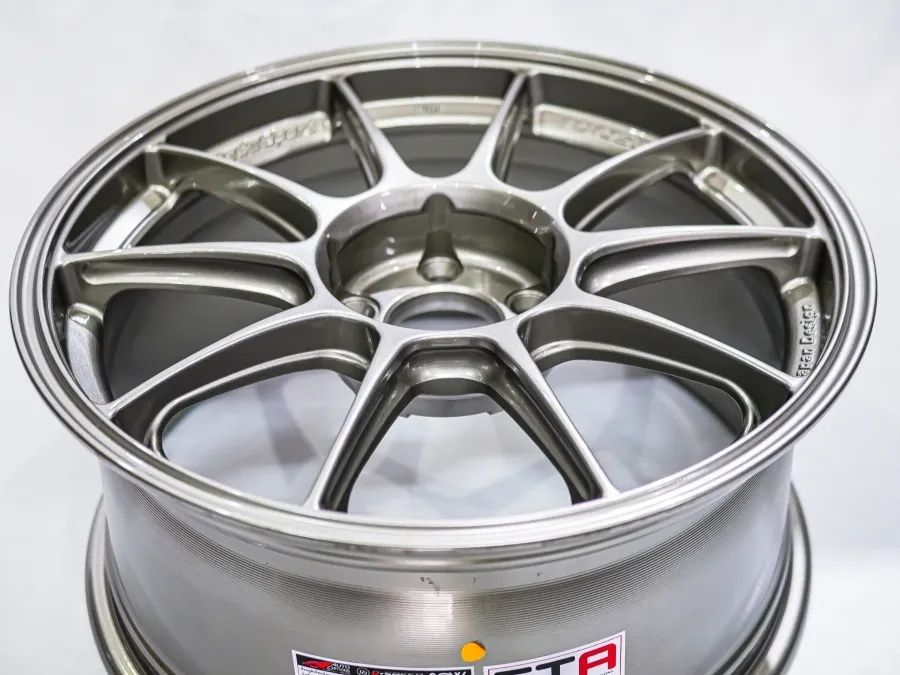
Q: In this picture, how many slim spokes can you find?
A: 10